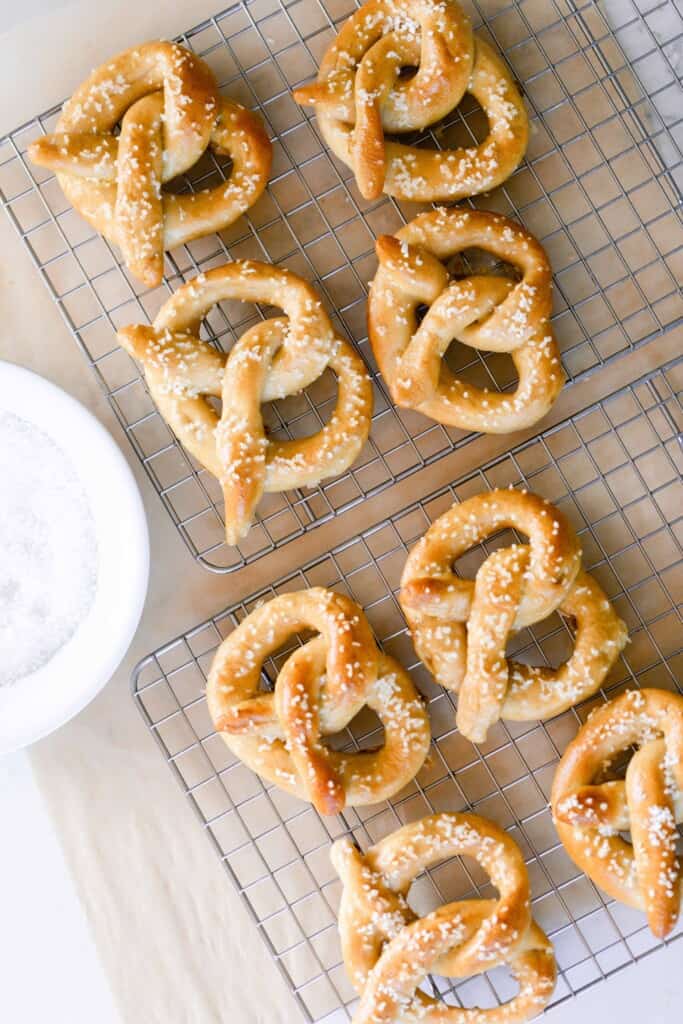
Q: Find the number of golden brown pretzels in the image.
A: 8